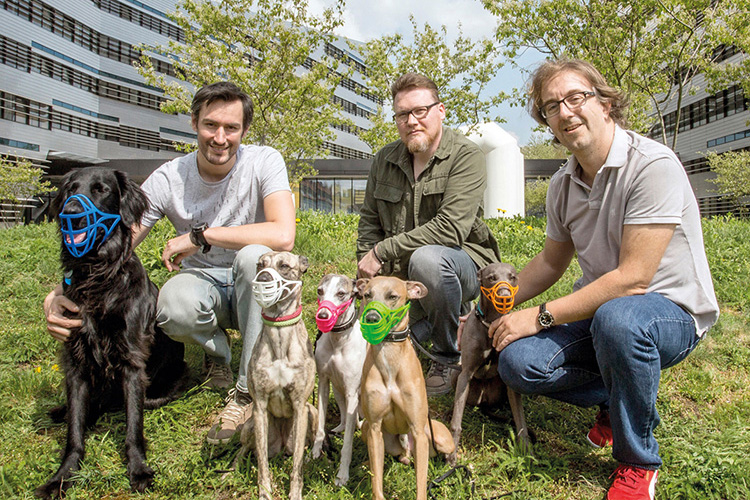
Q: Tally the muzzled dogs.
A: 5